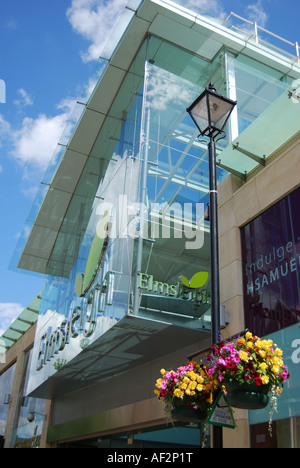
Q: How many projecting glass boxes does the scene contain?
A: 1